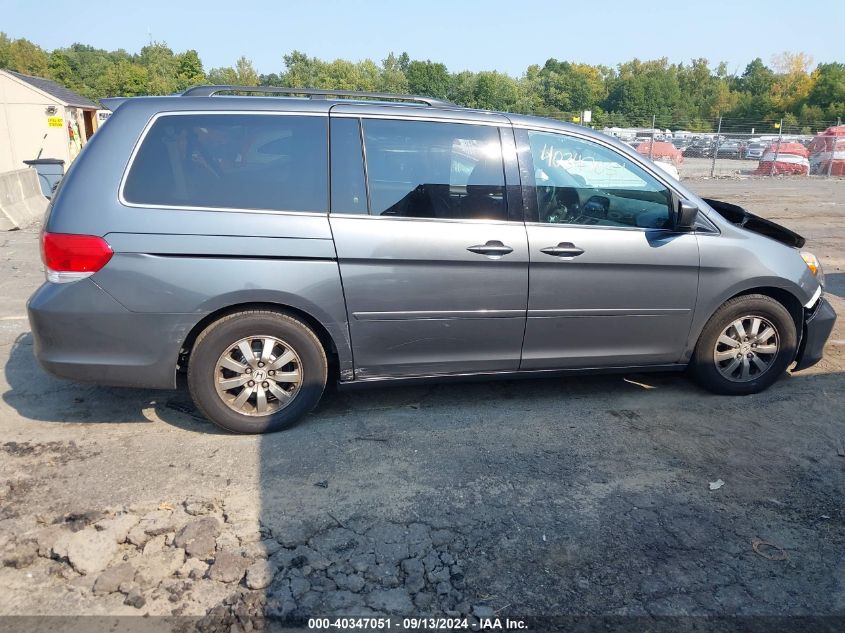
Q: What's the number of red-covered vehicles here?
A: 3